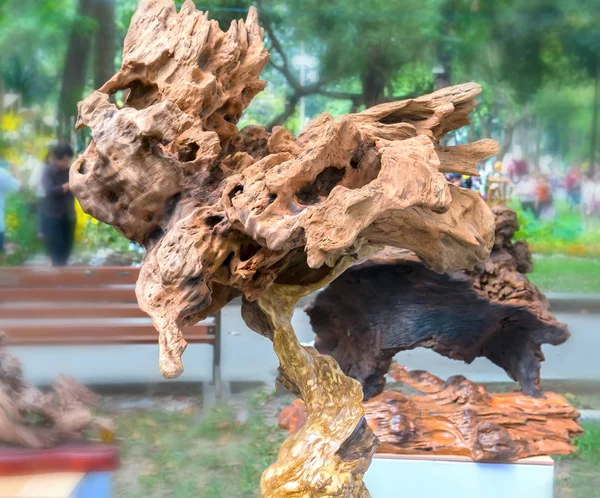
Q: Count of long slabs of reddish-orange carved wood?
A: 1